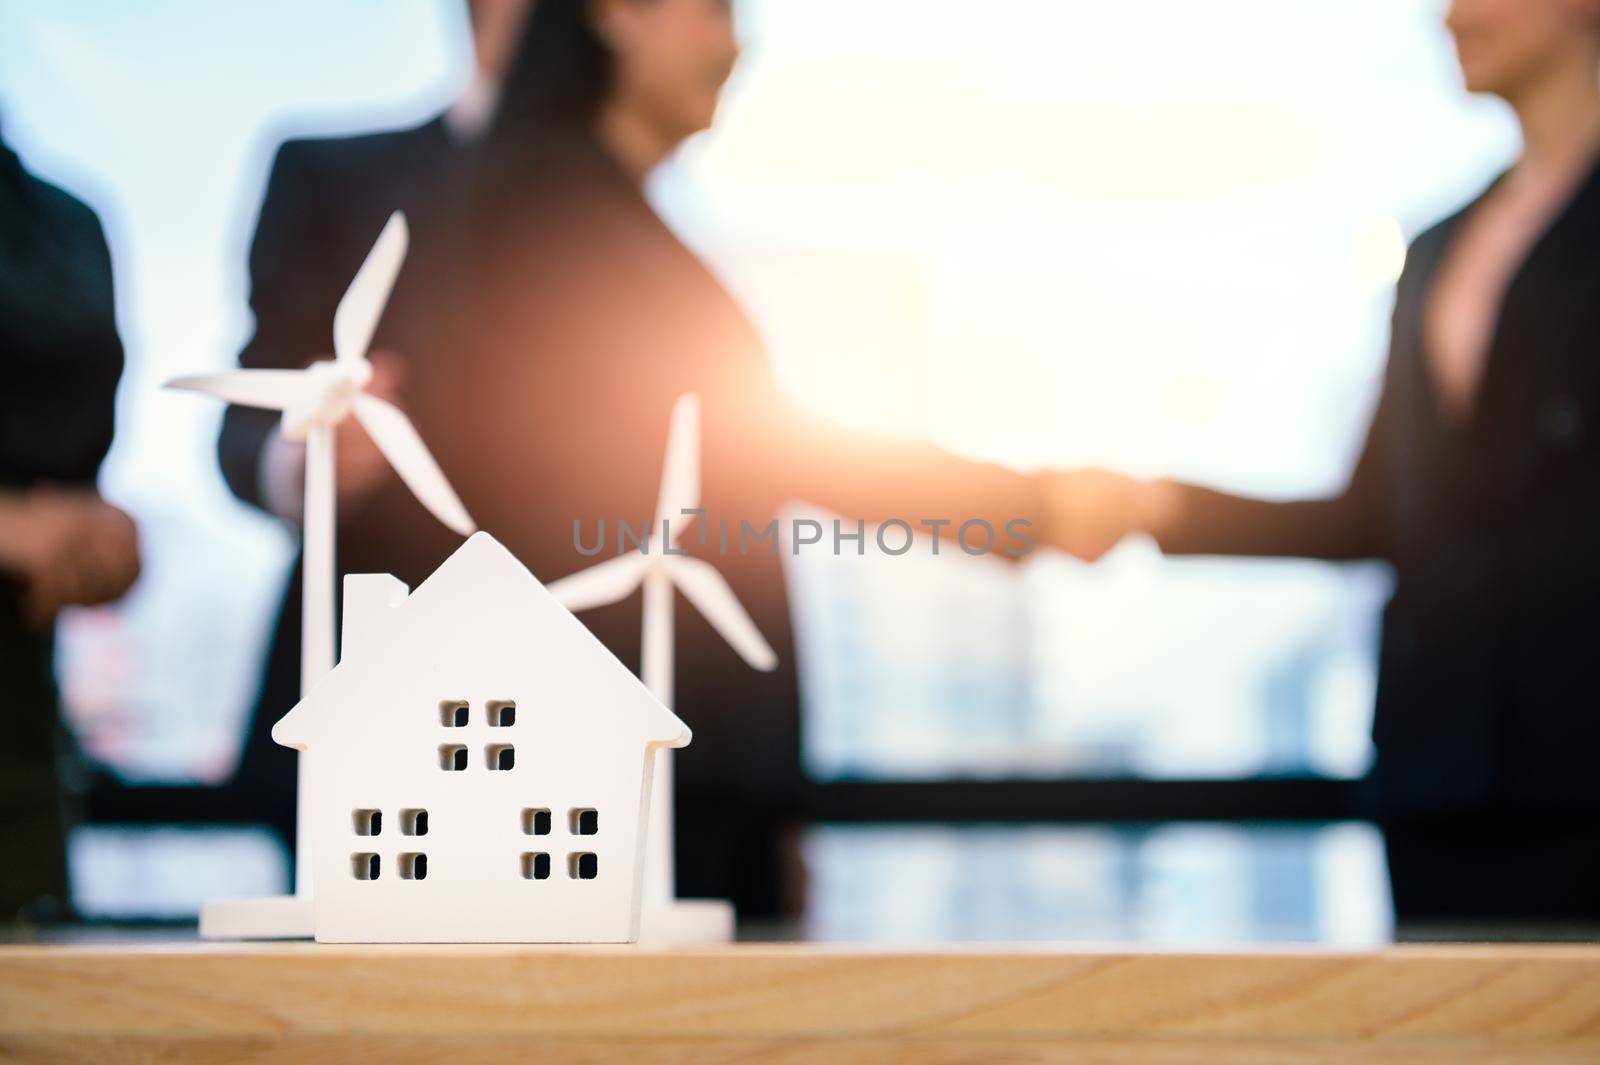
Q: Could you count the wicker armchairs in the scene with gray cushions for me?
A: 0